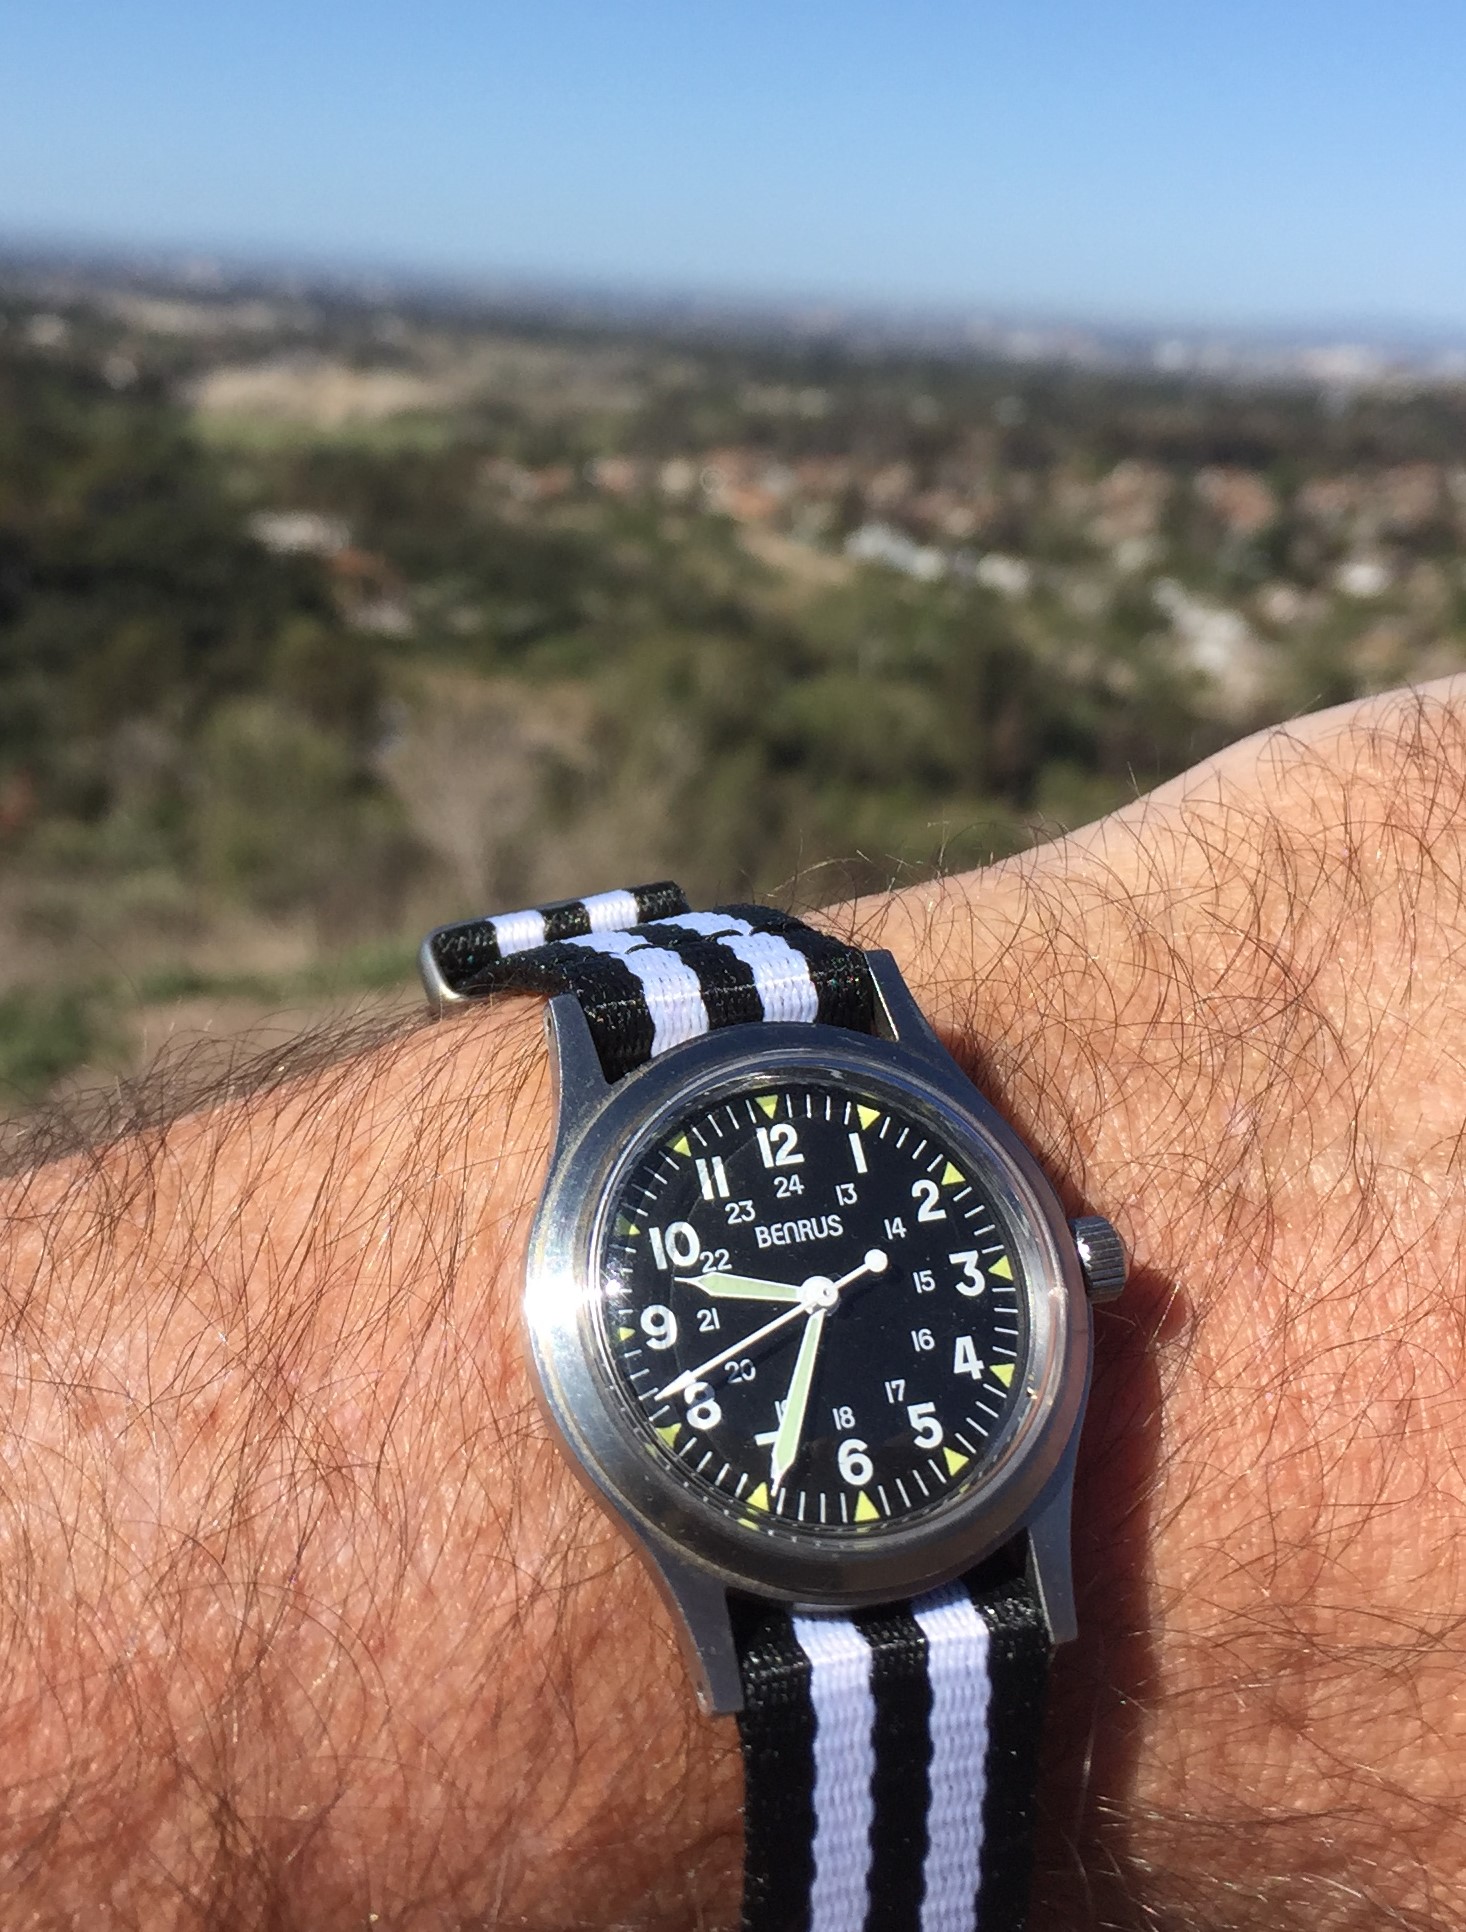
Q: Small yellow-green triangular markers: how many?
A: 12